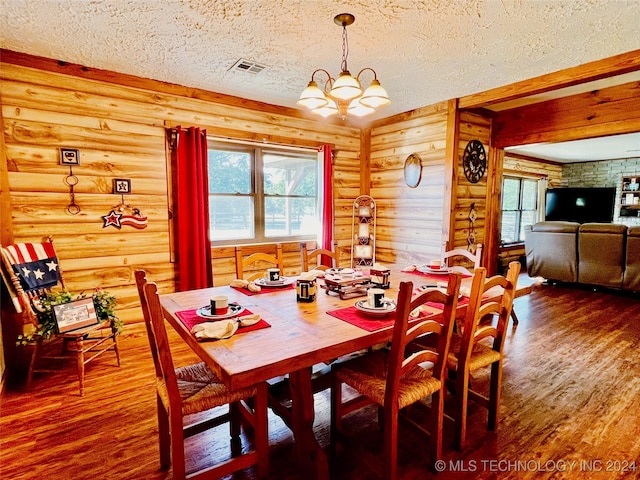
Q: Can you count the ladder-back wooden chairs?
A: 6